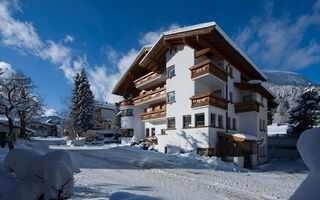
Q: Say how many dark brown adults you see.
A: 0